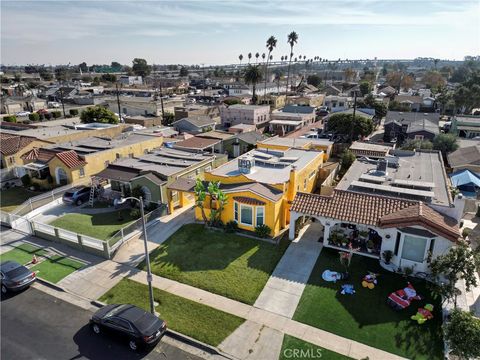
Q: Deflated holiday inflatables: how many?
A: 5